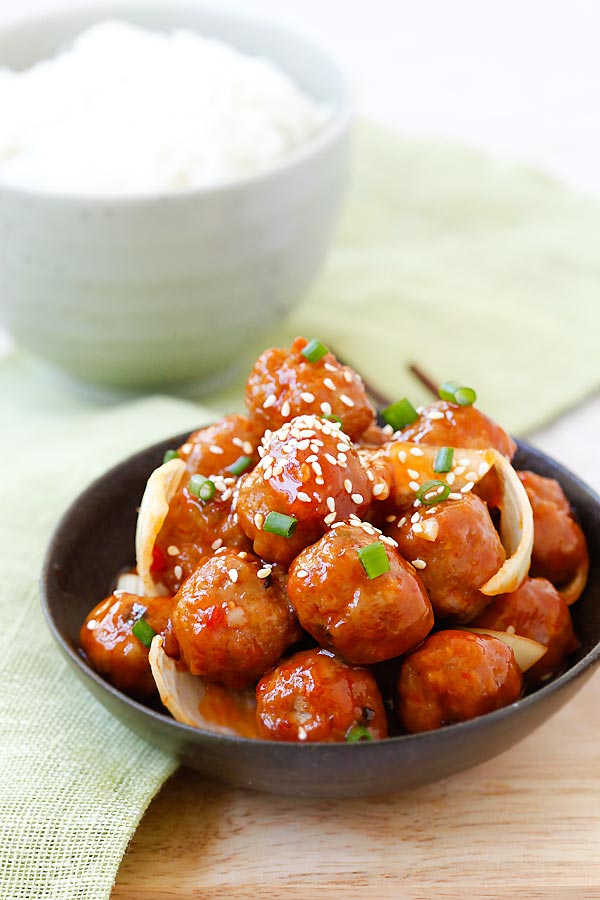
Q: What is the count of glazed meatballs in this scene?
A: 13